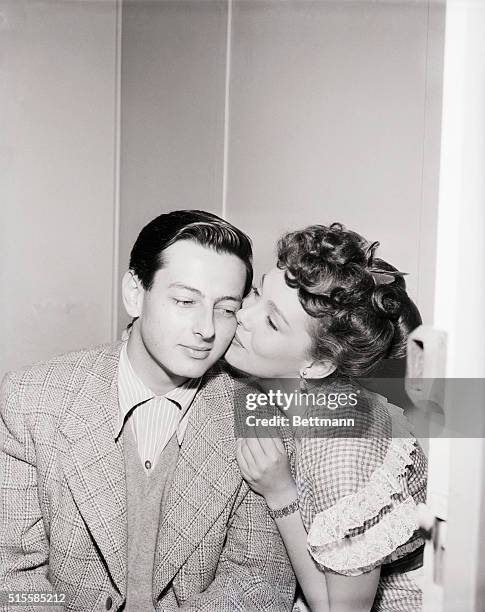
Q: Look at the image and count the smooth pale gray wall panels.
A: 3